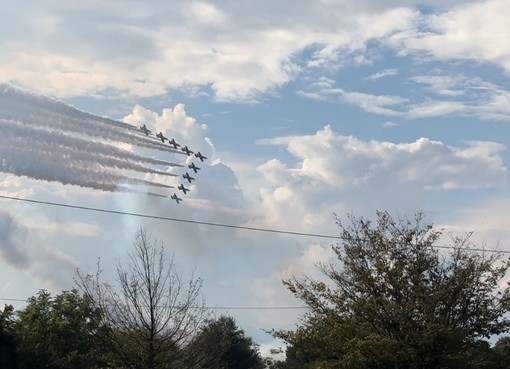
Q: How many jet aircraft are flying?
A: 9